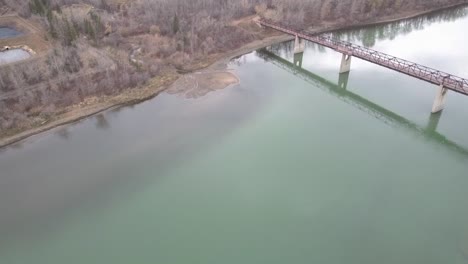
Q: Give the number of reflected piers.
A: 3